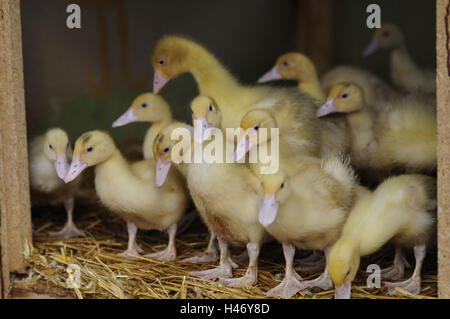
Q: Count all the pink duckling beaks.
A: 12